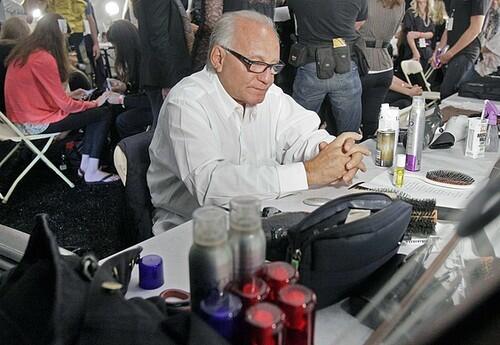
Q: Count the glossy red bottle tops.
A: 4